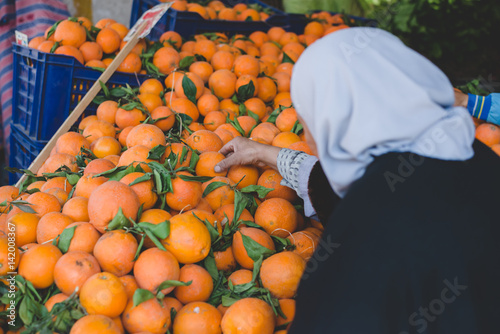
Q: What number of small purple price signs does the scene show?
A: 0